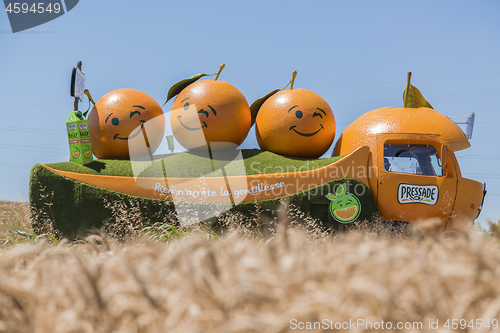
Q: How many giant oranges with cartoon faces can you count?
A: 3